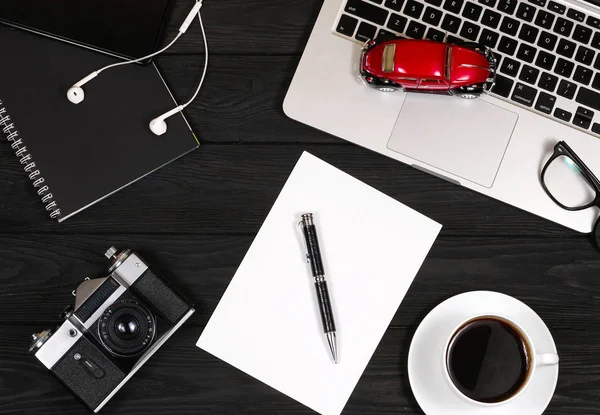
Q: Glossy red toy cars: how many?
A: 1